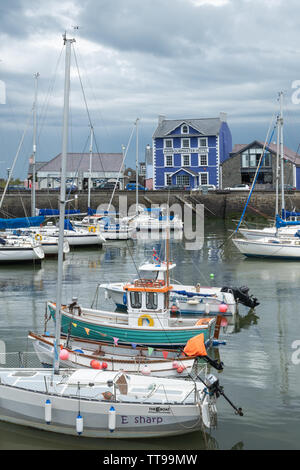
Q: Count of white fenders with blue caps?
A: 3